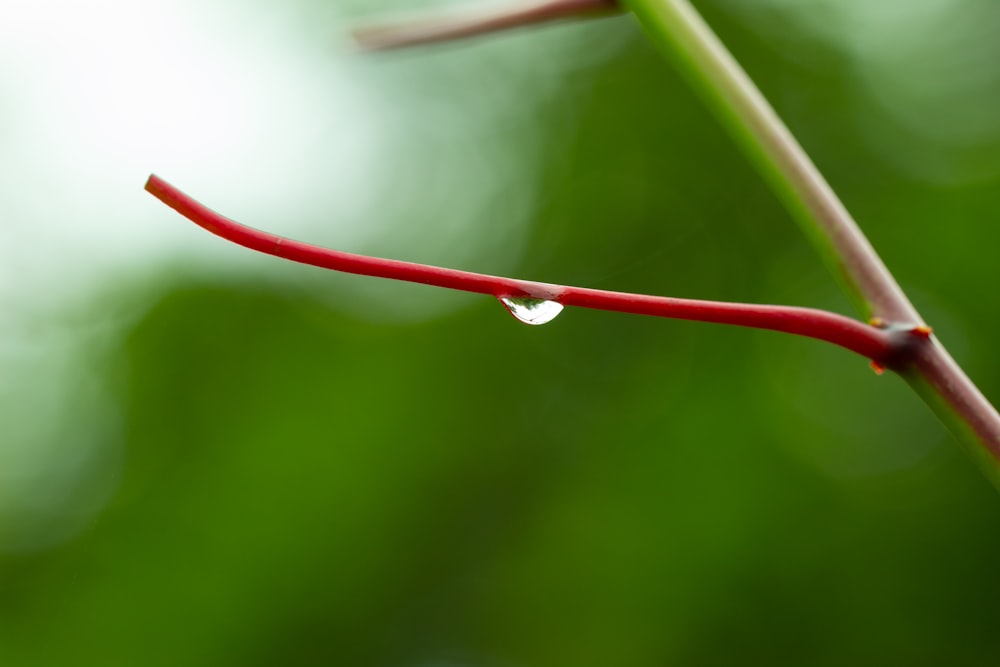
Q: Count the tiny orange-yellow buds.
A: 3